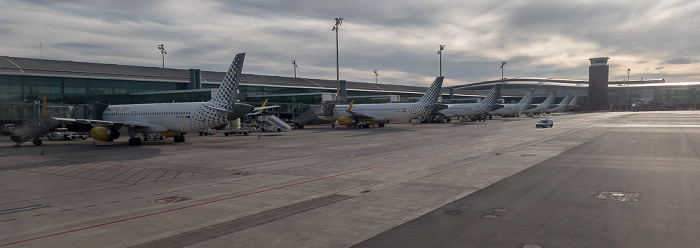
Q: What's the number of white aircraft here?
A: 7